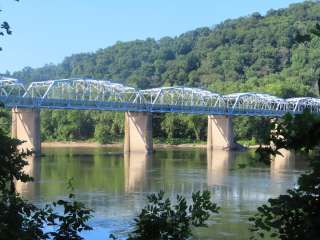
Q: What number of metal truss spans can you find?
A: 5